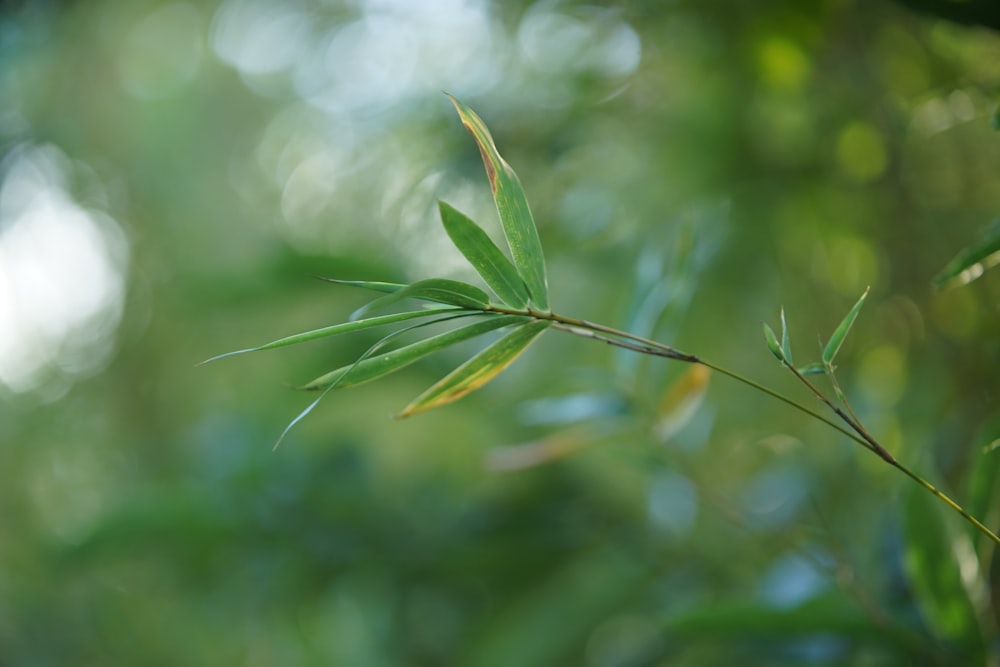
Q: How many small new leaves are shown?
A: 4